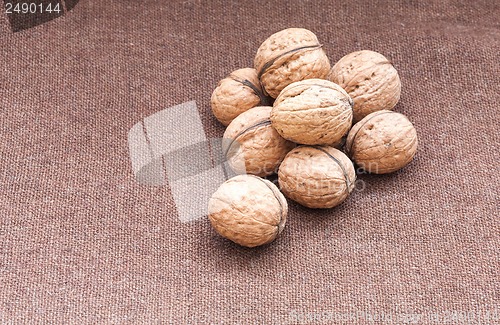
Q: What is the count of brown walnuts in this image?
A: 8